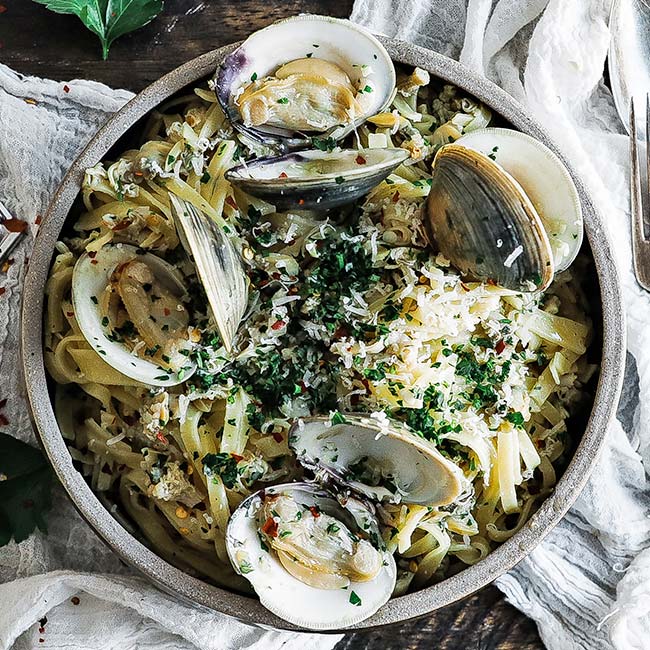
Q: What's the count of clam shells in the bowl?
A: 8